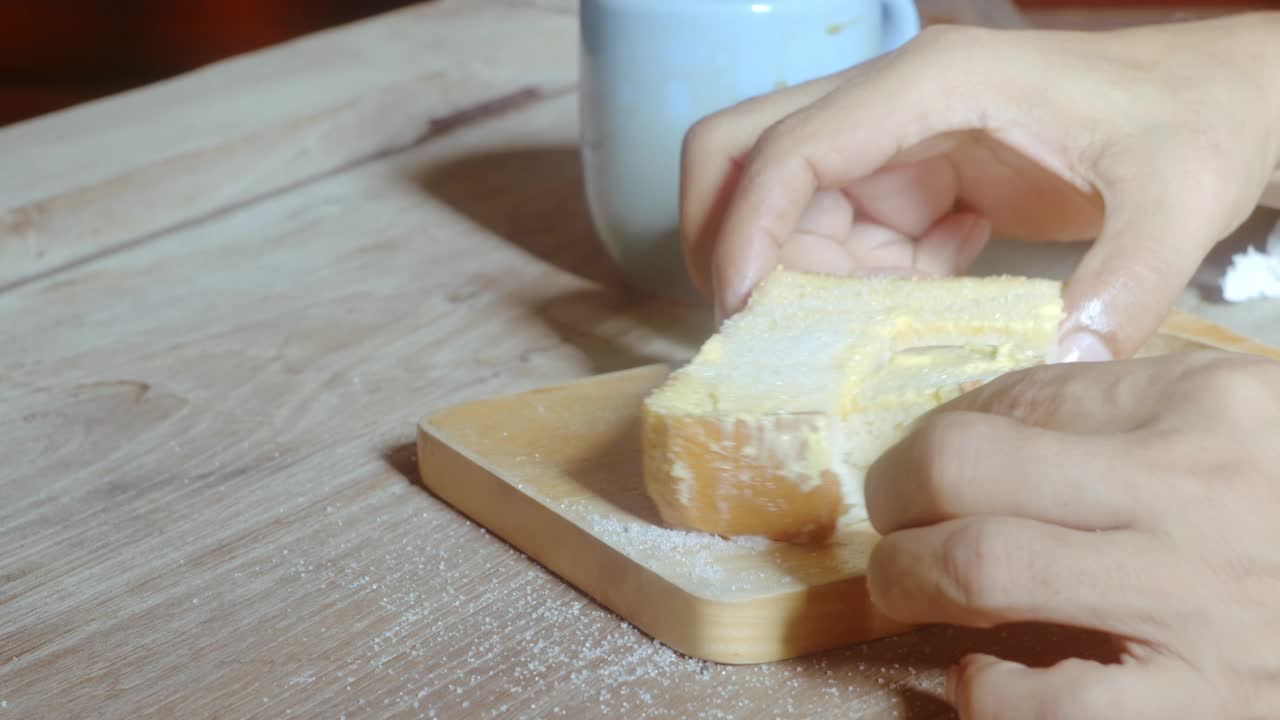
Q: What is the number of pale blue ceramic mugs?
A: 1